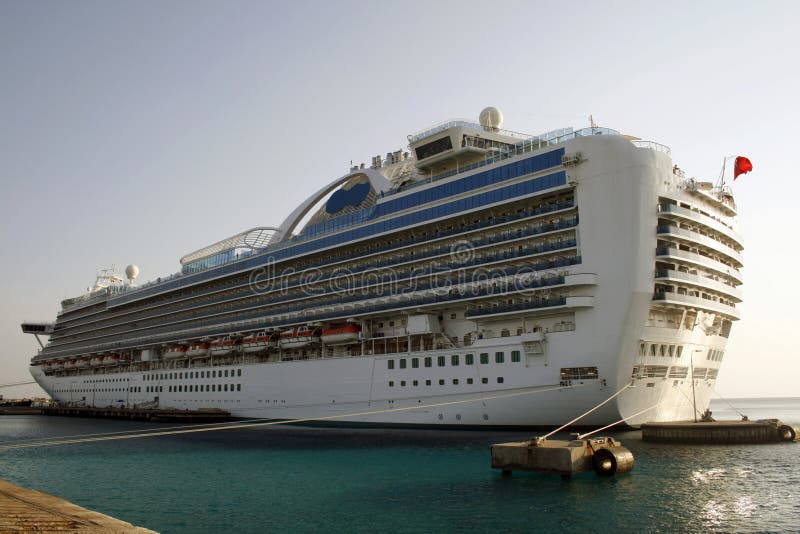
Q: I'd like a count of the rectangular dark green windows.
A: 10